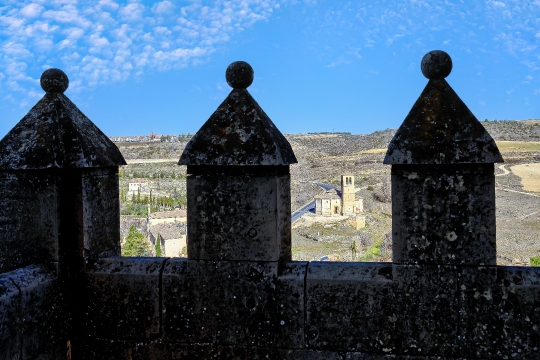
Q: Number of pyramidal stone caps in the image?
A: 3